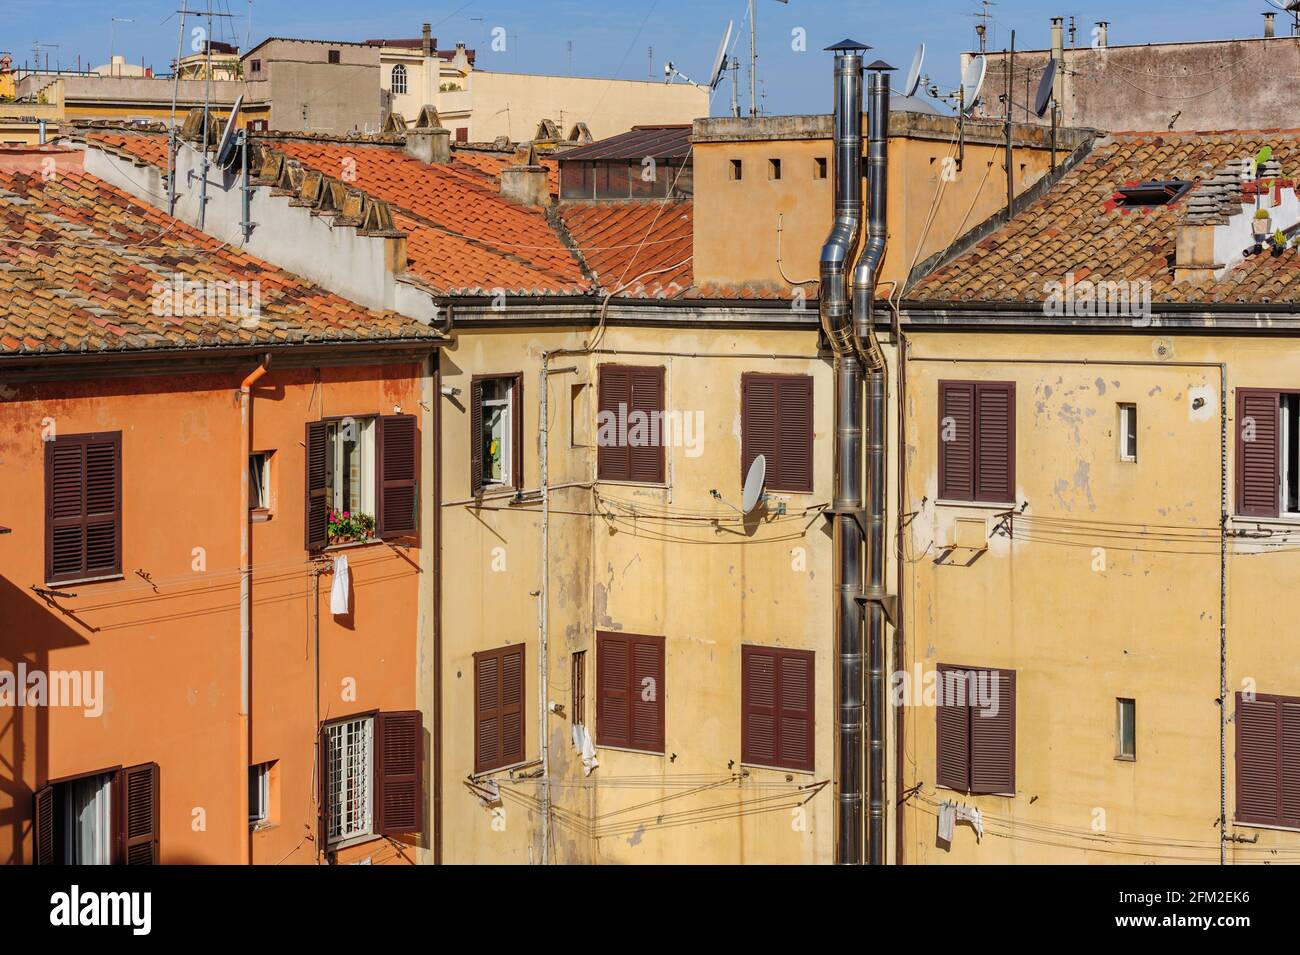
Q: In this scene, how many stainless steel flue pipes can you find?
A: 2